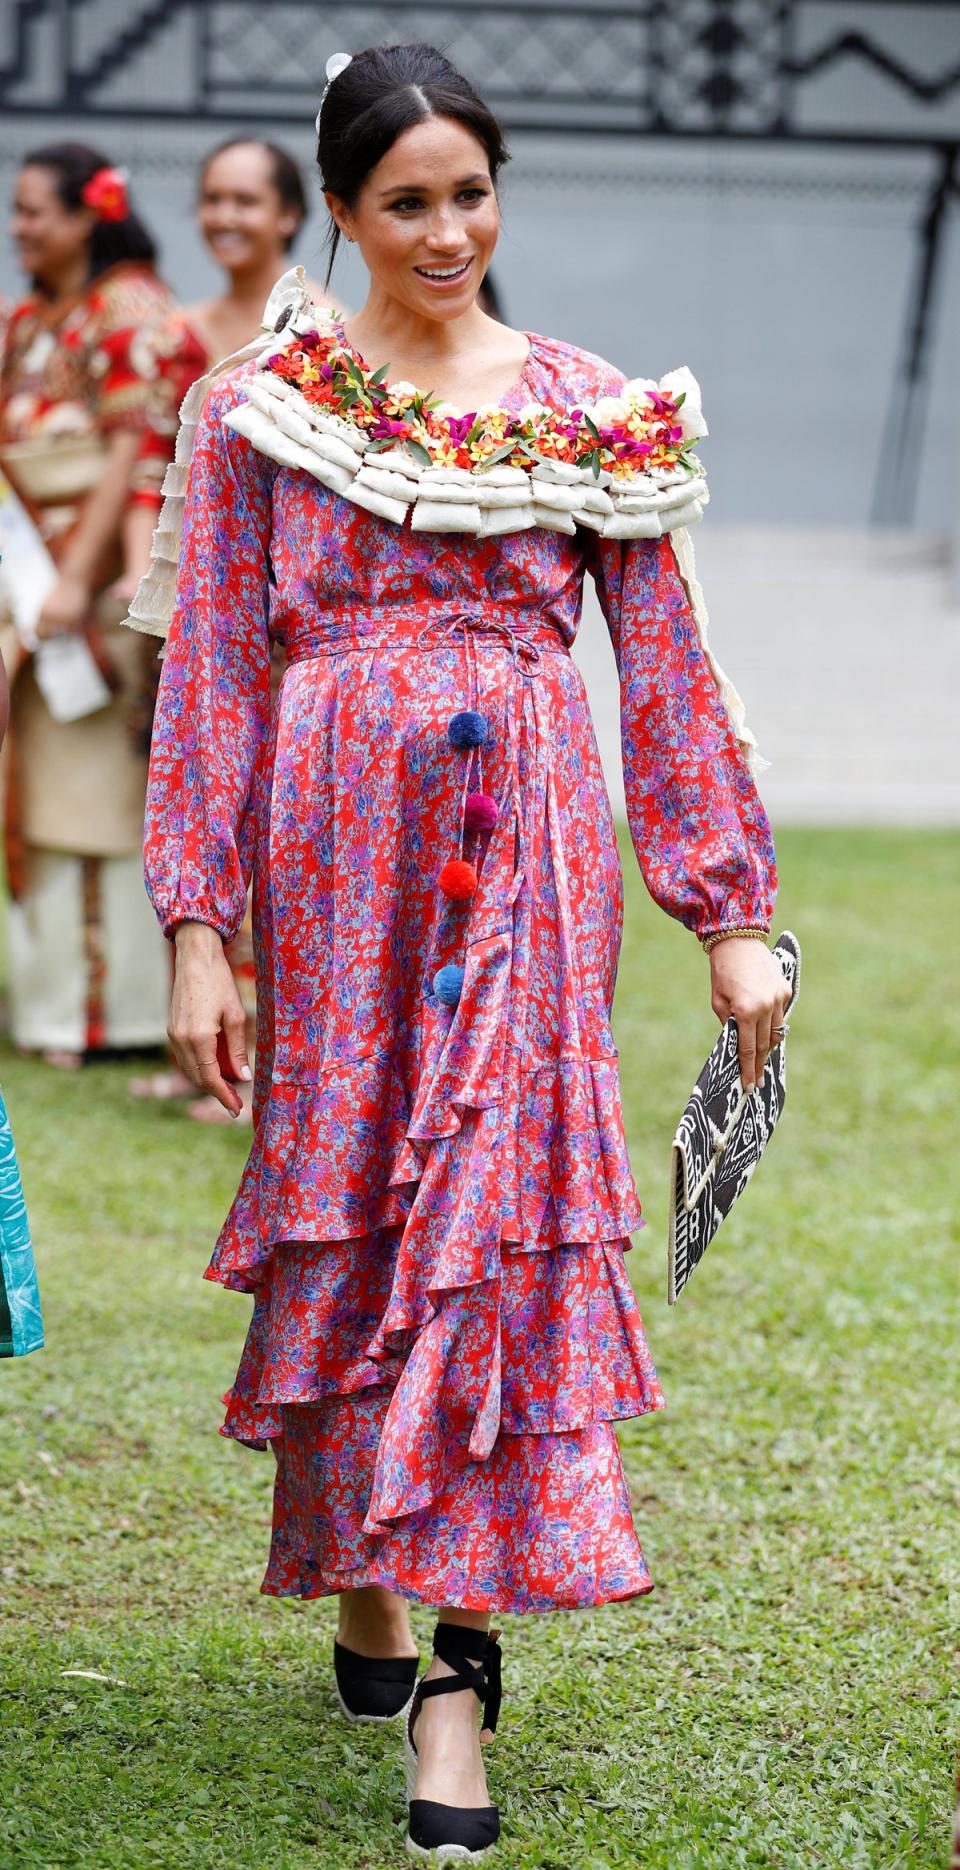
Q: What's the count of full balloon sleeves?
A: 2